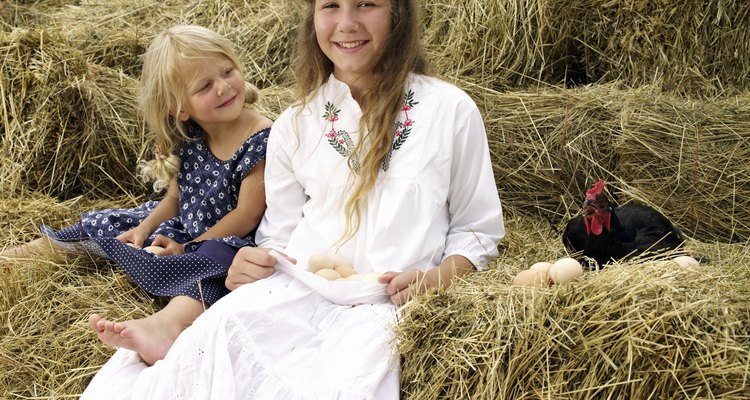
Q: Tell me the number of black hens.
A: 1